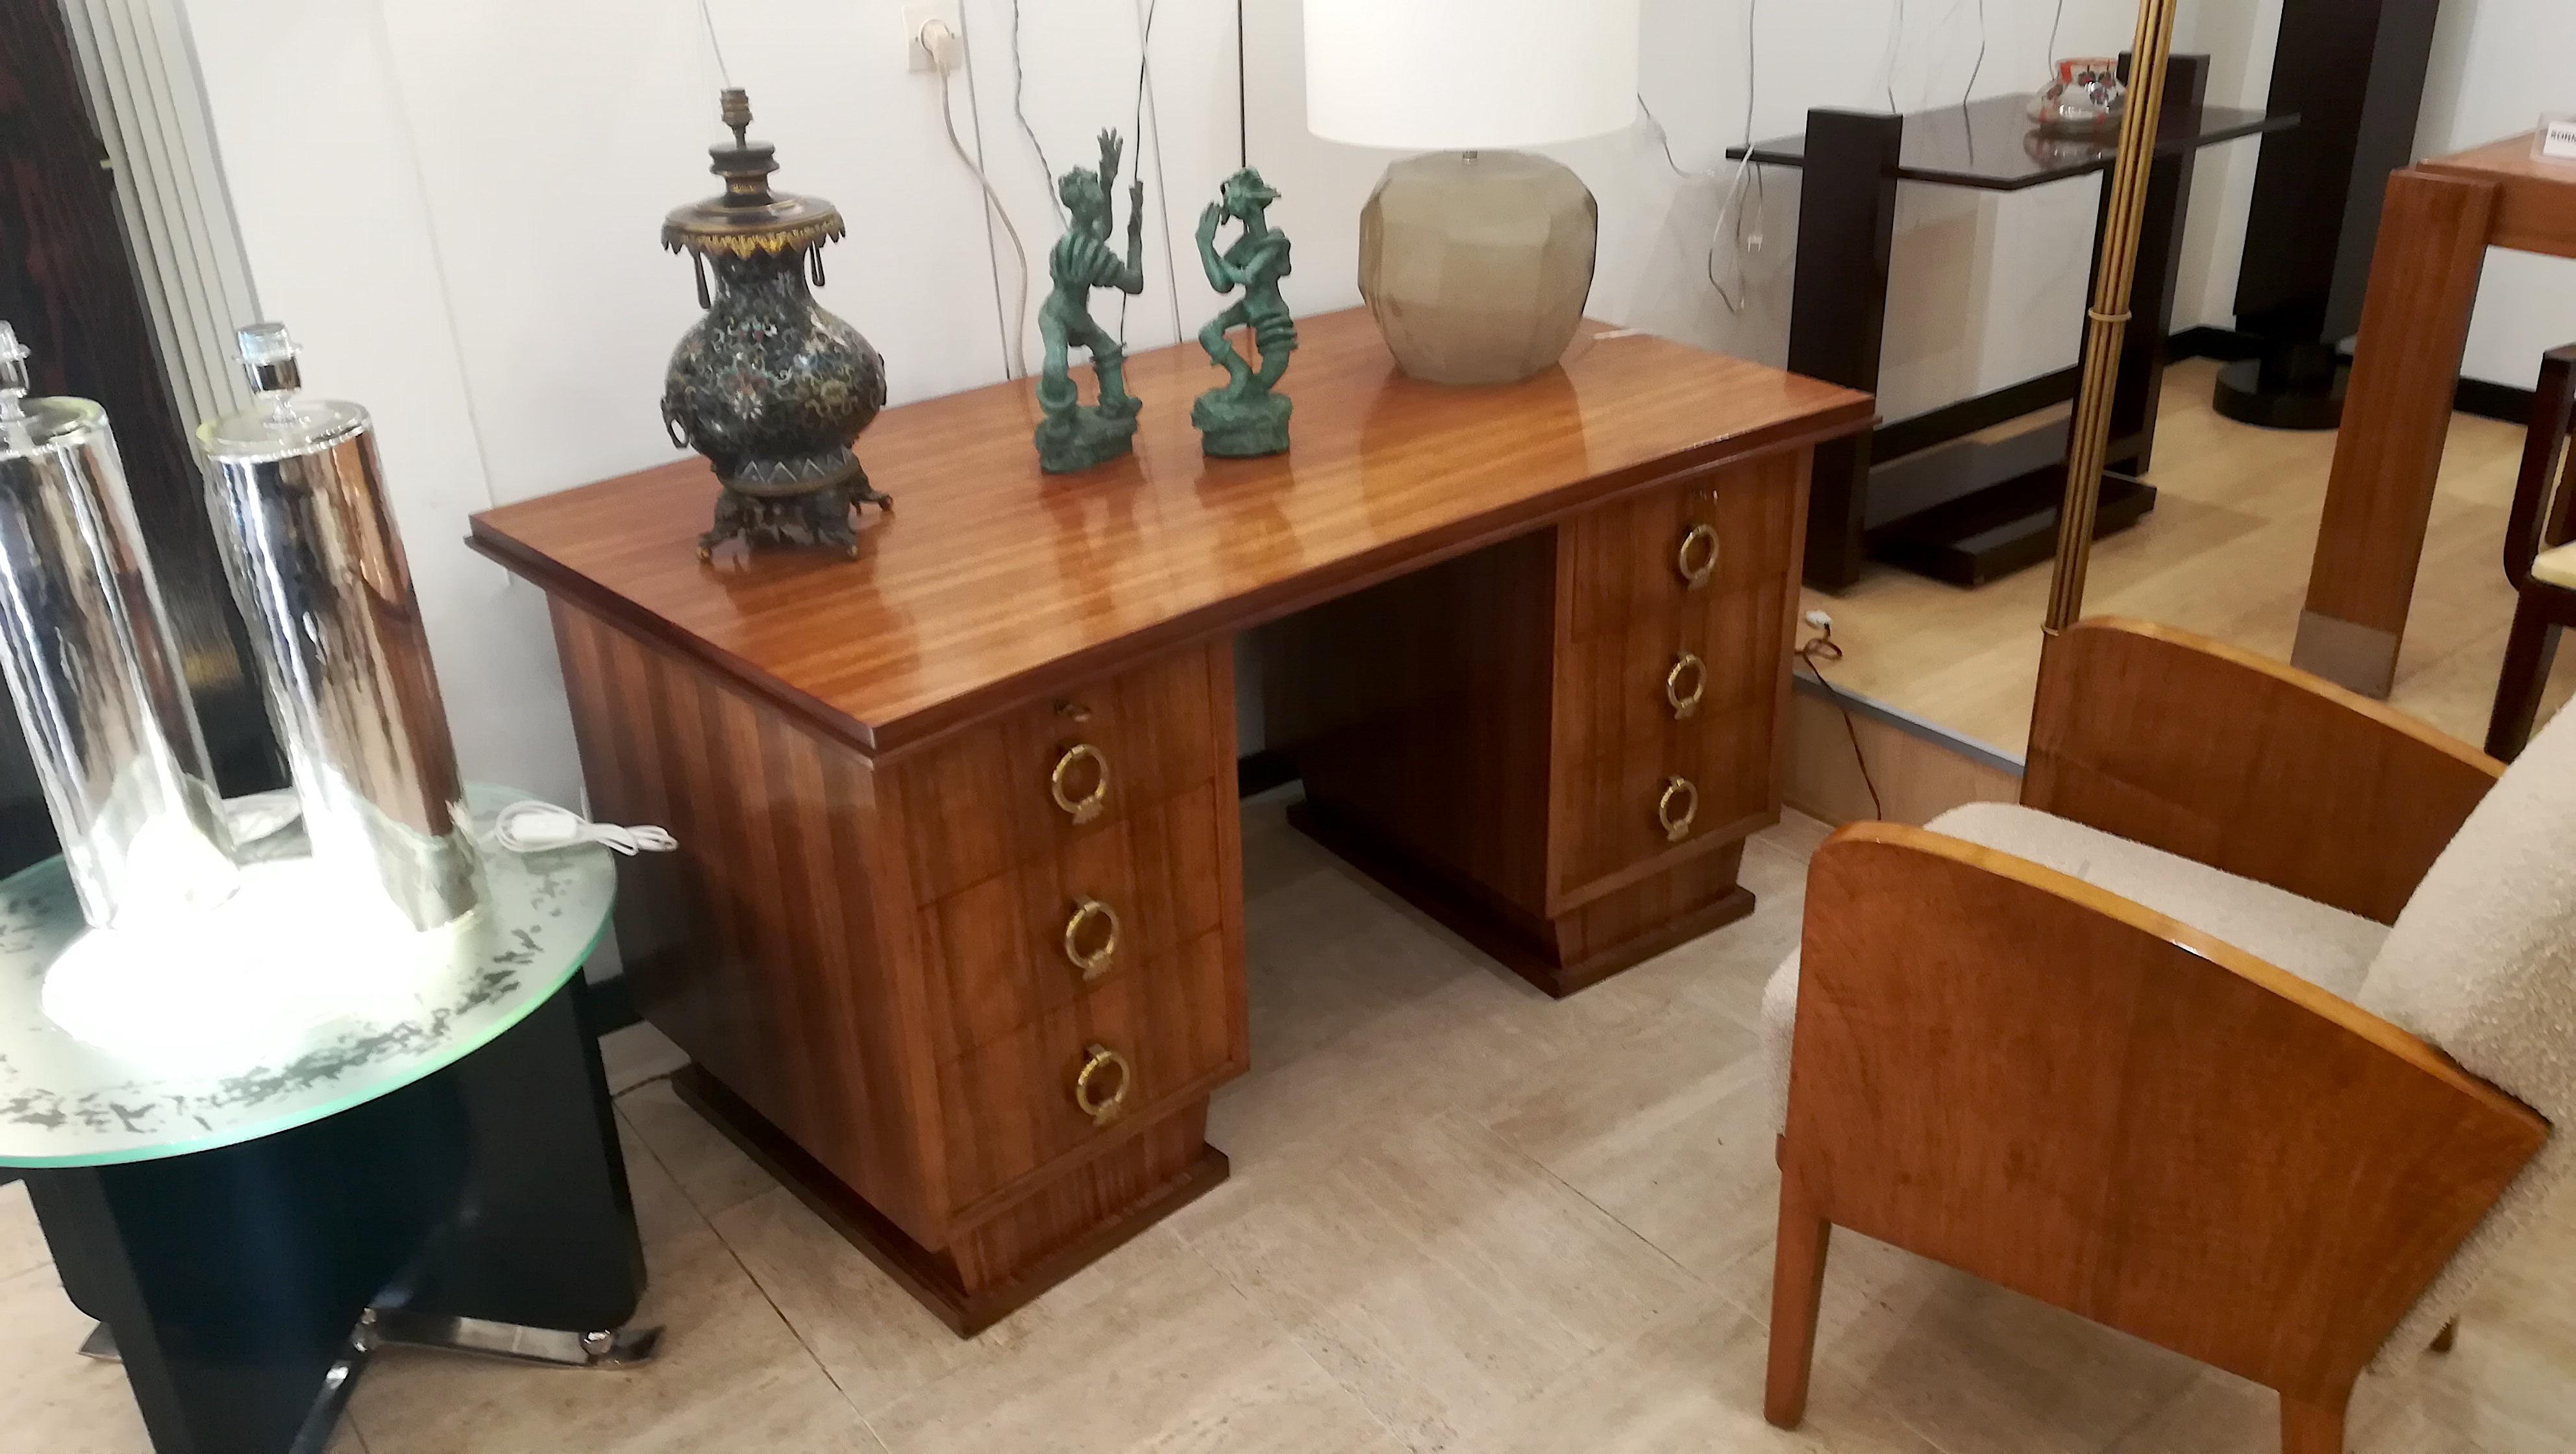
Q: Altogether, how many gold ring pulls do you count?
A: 6